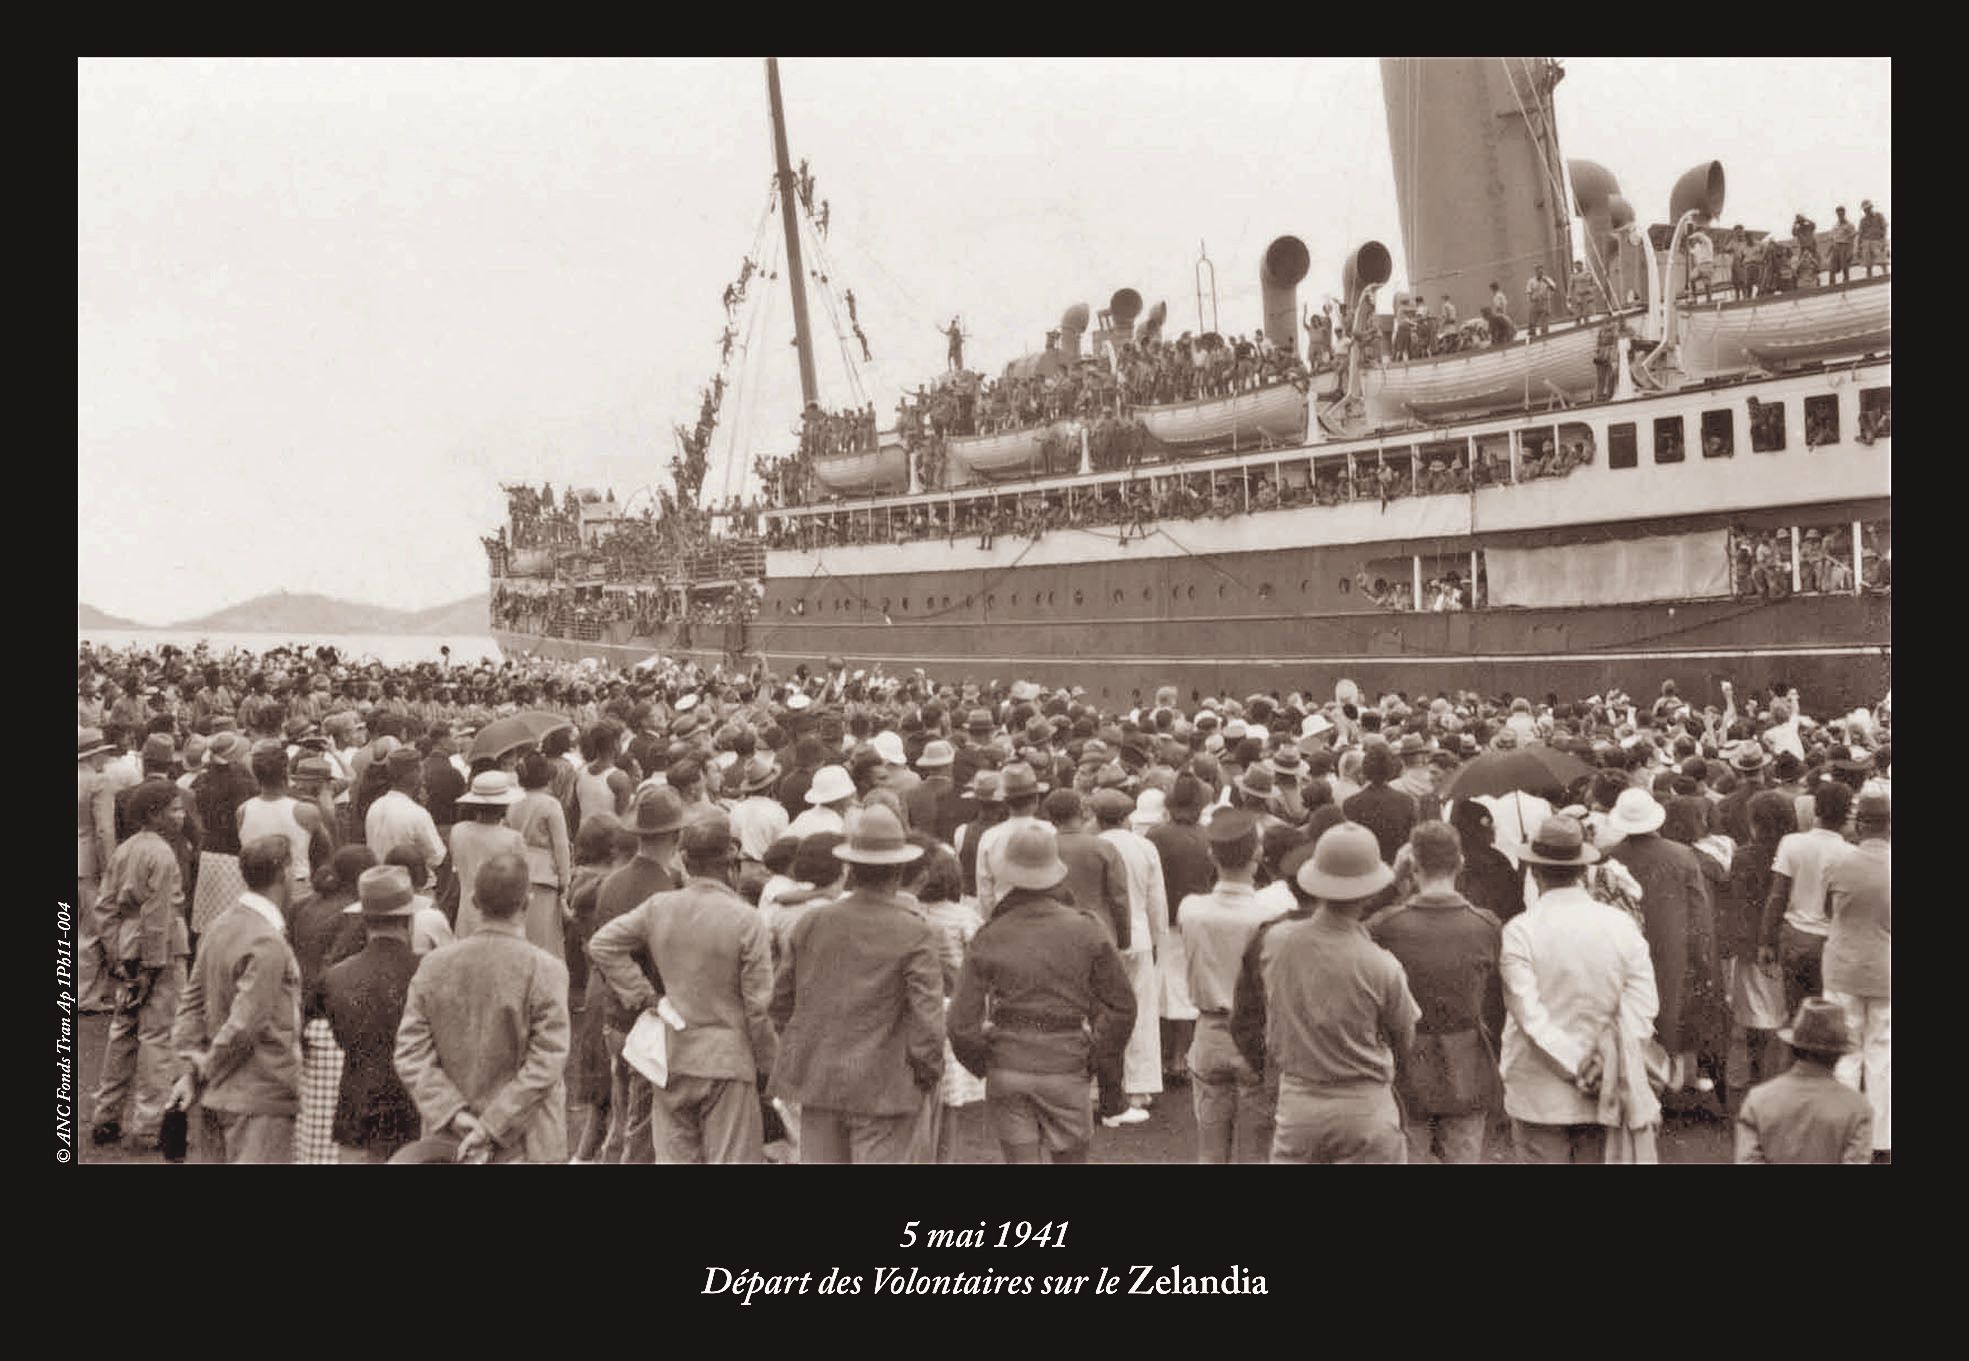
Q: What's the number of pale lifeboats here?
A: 5